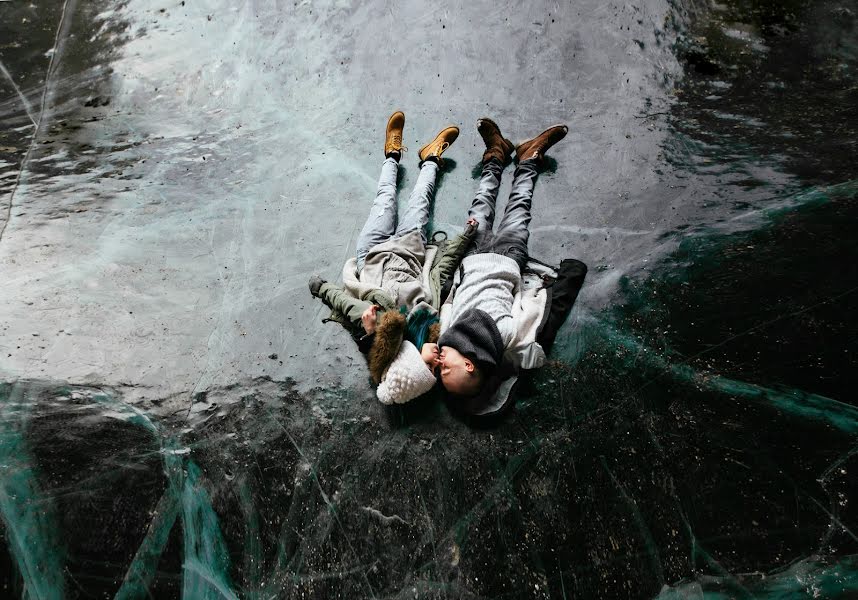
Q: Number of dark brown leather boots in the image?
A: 2